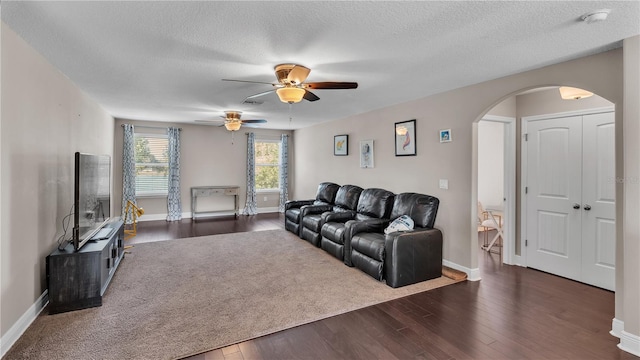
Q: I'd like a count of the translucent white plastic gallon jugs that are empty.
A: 0